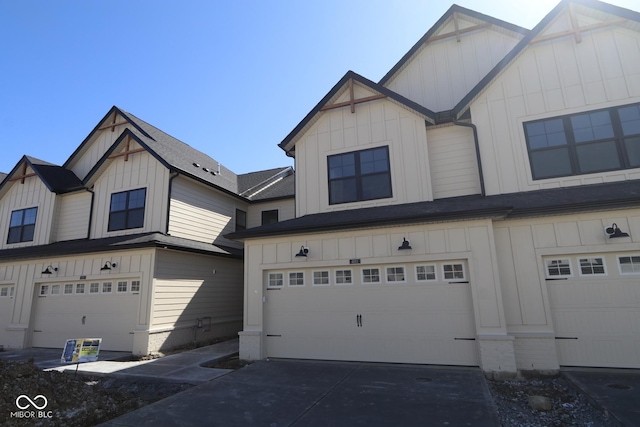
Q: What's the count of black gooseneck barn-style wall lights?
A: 5